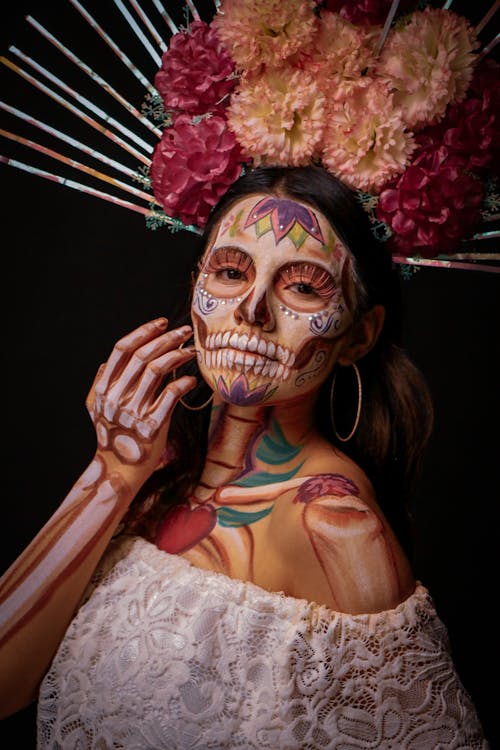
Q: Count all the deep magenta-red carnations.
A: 5